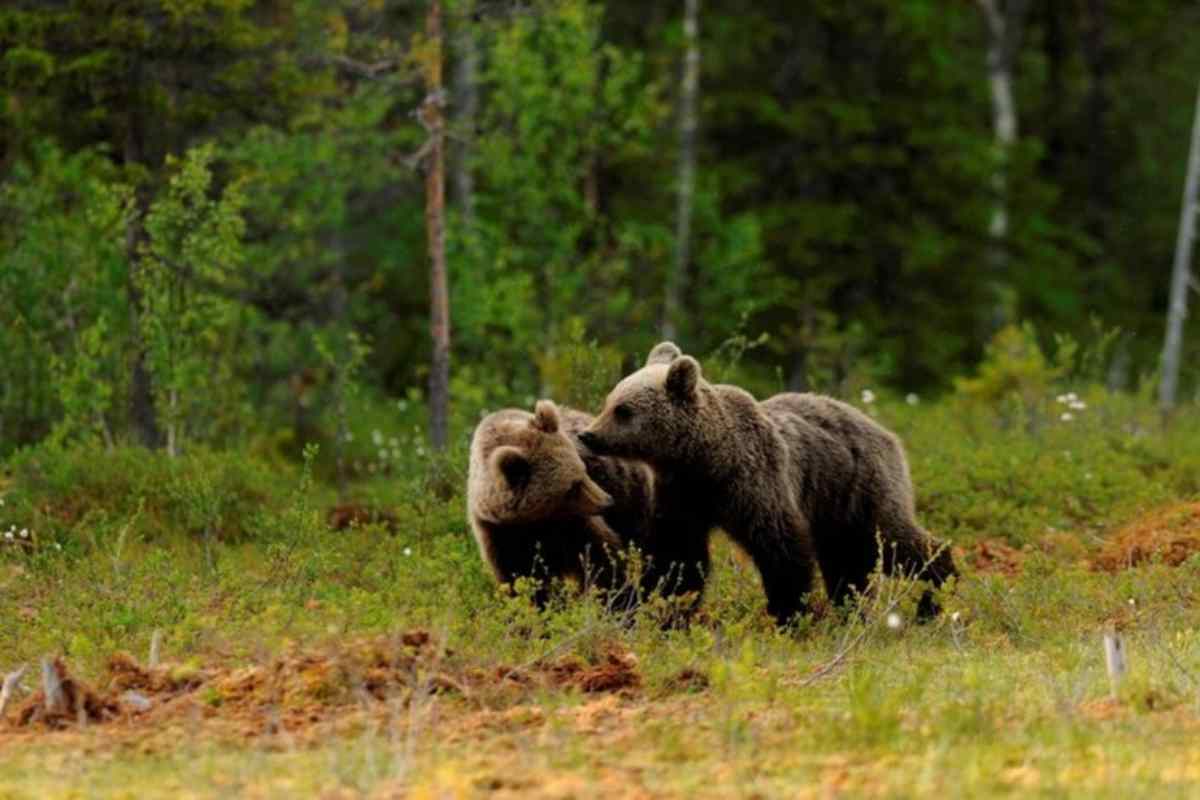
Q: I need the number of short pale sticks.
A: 4